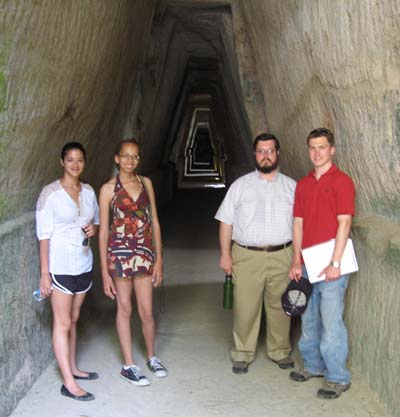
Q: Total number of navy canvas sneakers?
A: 2